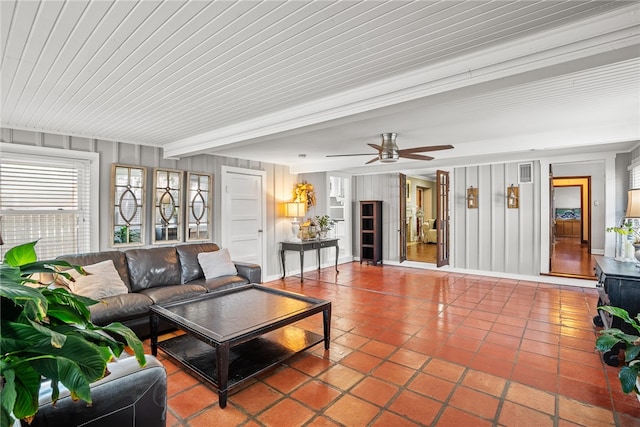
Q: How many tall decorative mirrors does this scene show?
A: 3